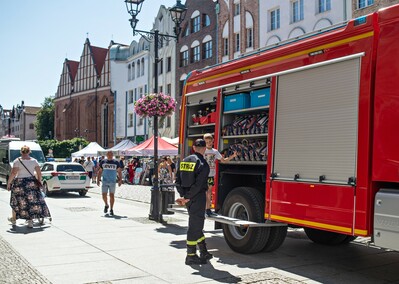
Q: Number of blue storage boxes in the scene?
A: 2